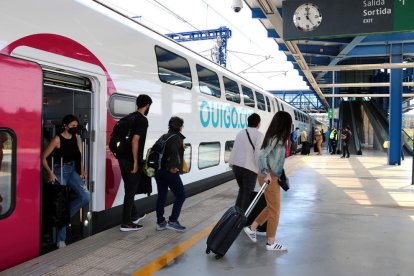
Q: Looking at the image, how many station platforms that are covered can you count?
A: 1